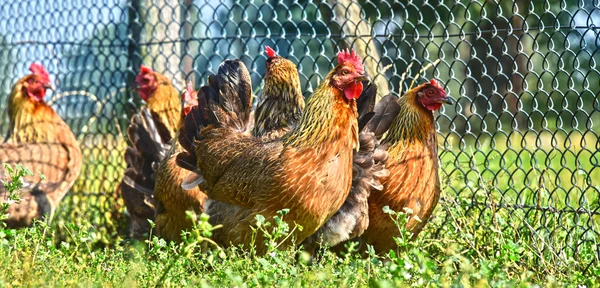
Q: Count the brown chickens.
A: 6